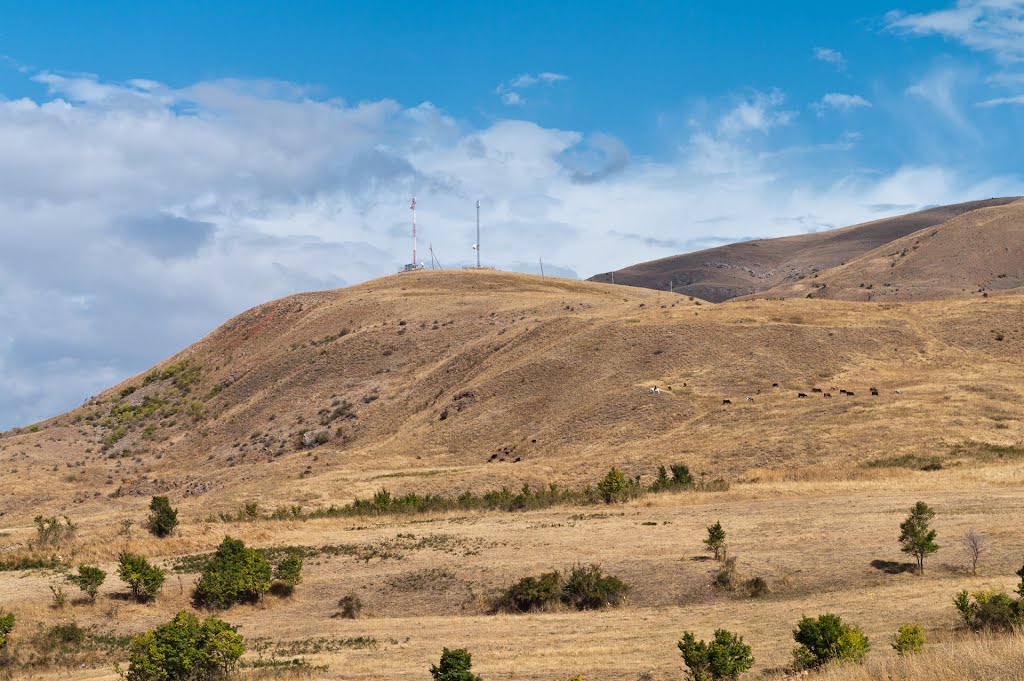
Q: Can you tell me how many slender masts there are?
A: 2